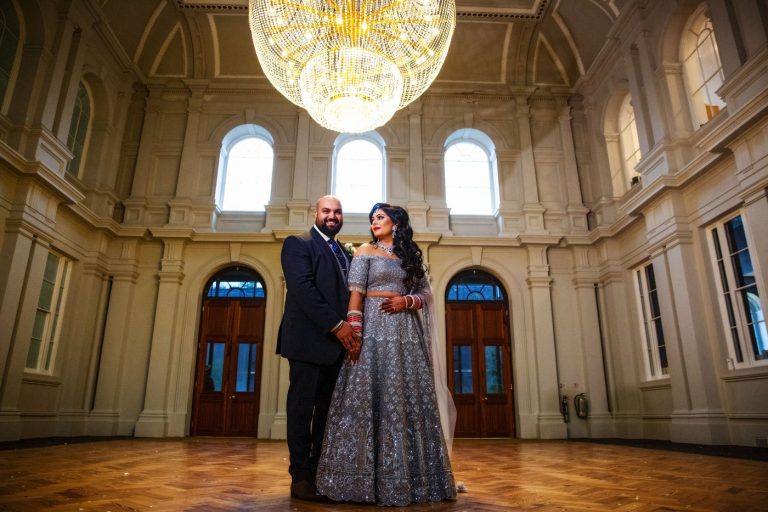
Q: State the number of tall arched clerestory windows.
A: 7